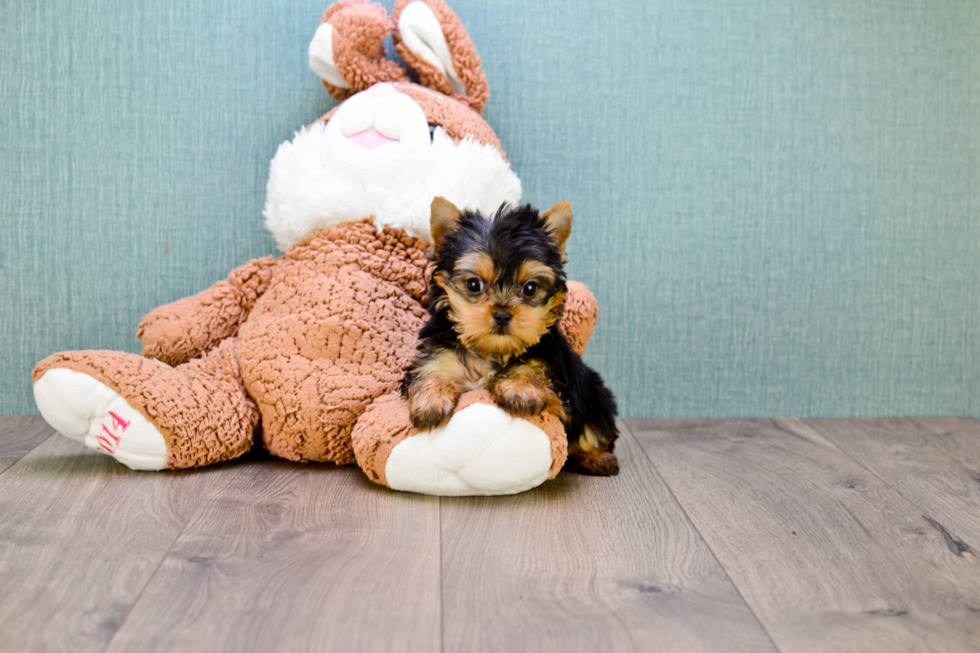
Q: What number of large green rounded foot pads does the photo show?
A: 0